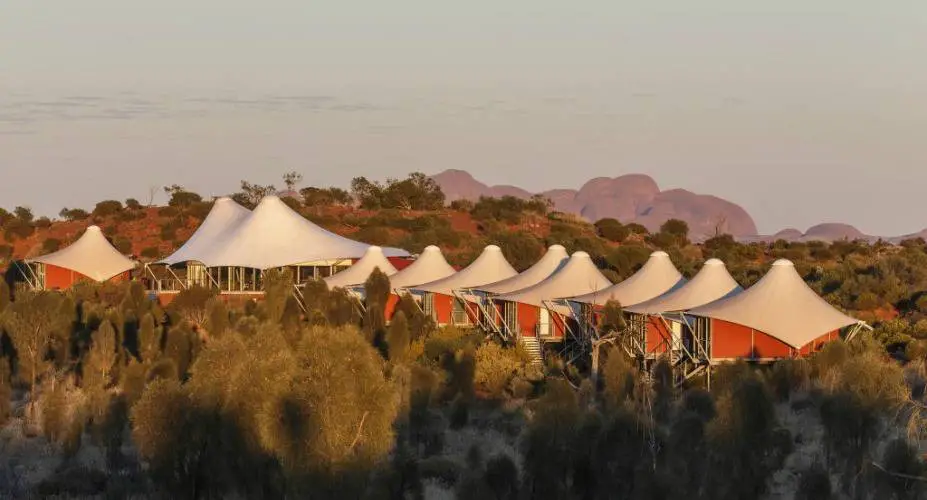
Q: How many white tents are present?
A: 11